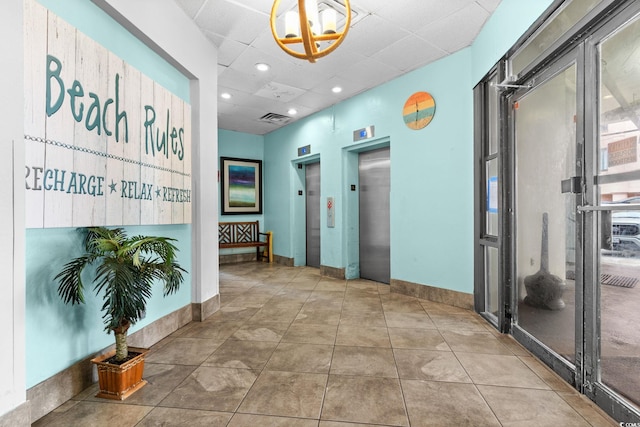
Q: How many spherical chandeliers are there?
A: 1